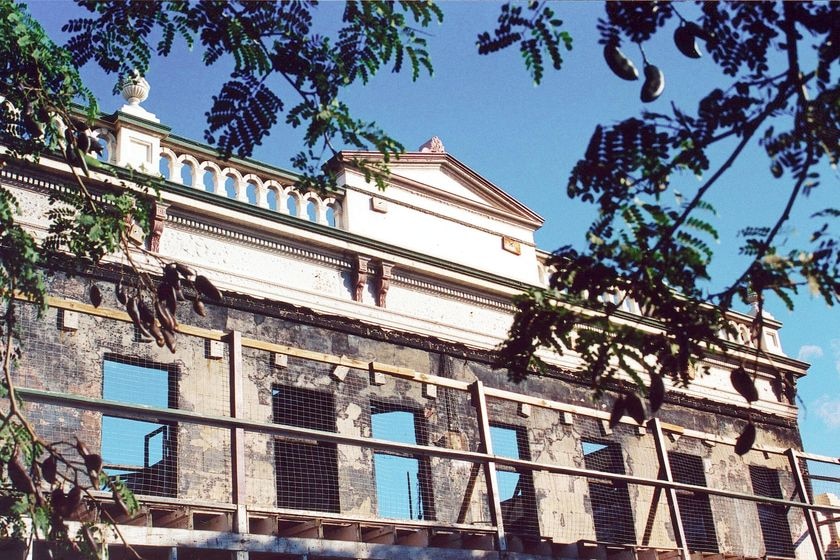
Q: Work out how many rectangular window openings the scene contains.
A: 7